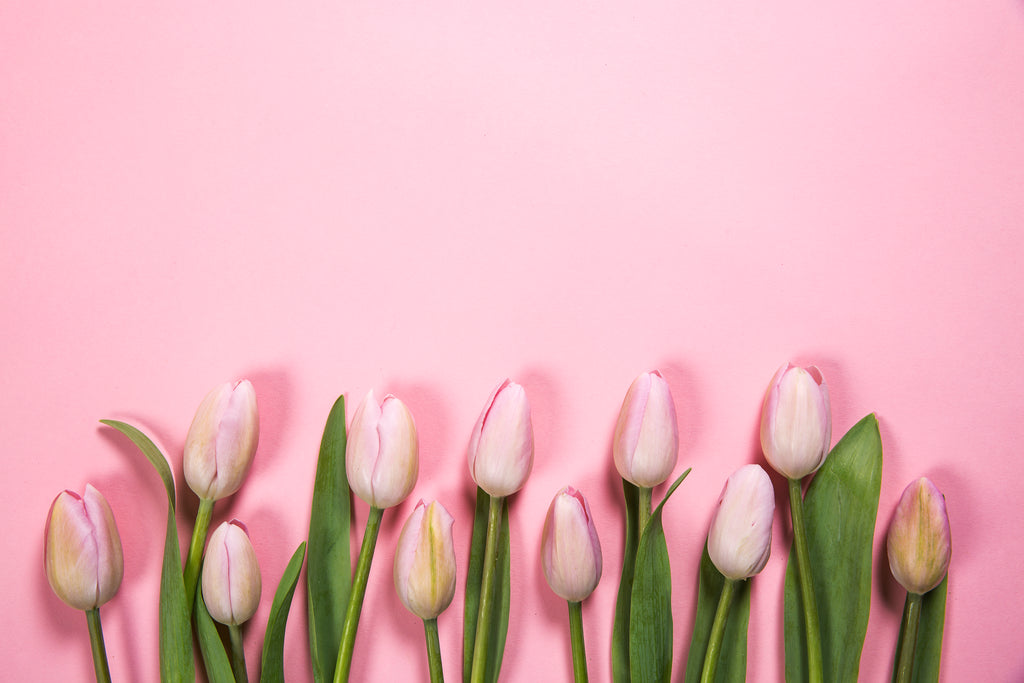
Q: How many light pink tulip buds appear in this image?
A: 11